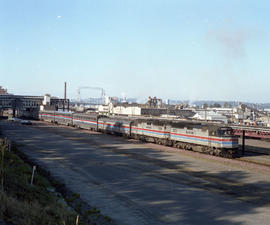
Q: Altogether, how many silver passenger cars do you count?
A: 4